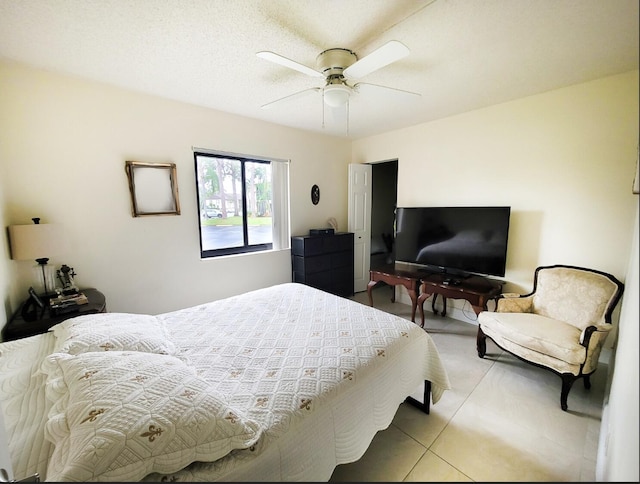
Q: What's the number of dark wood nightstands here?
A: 1